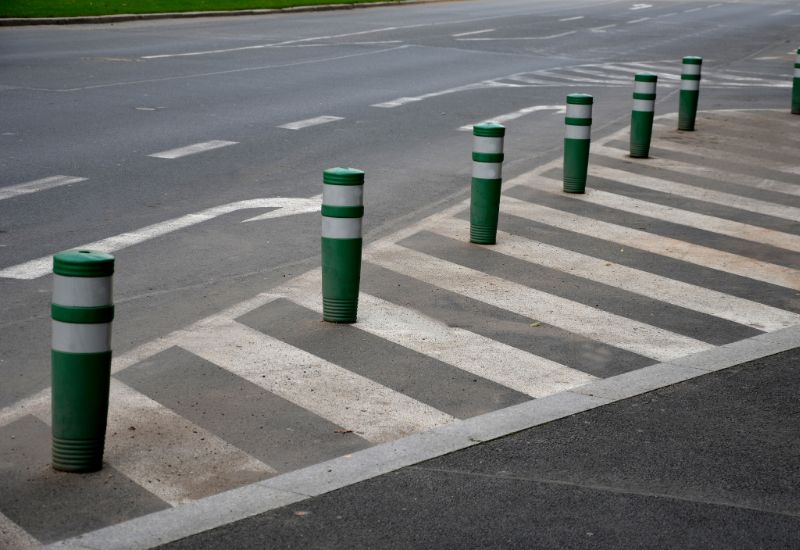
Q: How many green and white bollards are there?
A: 7